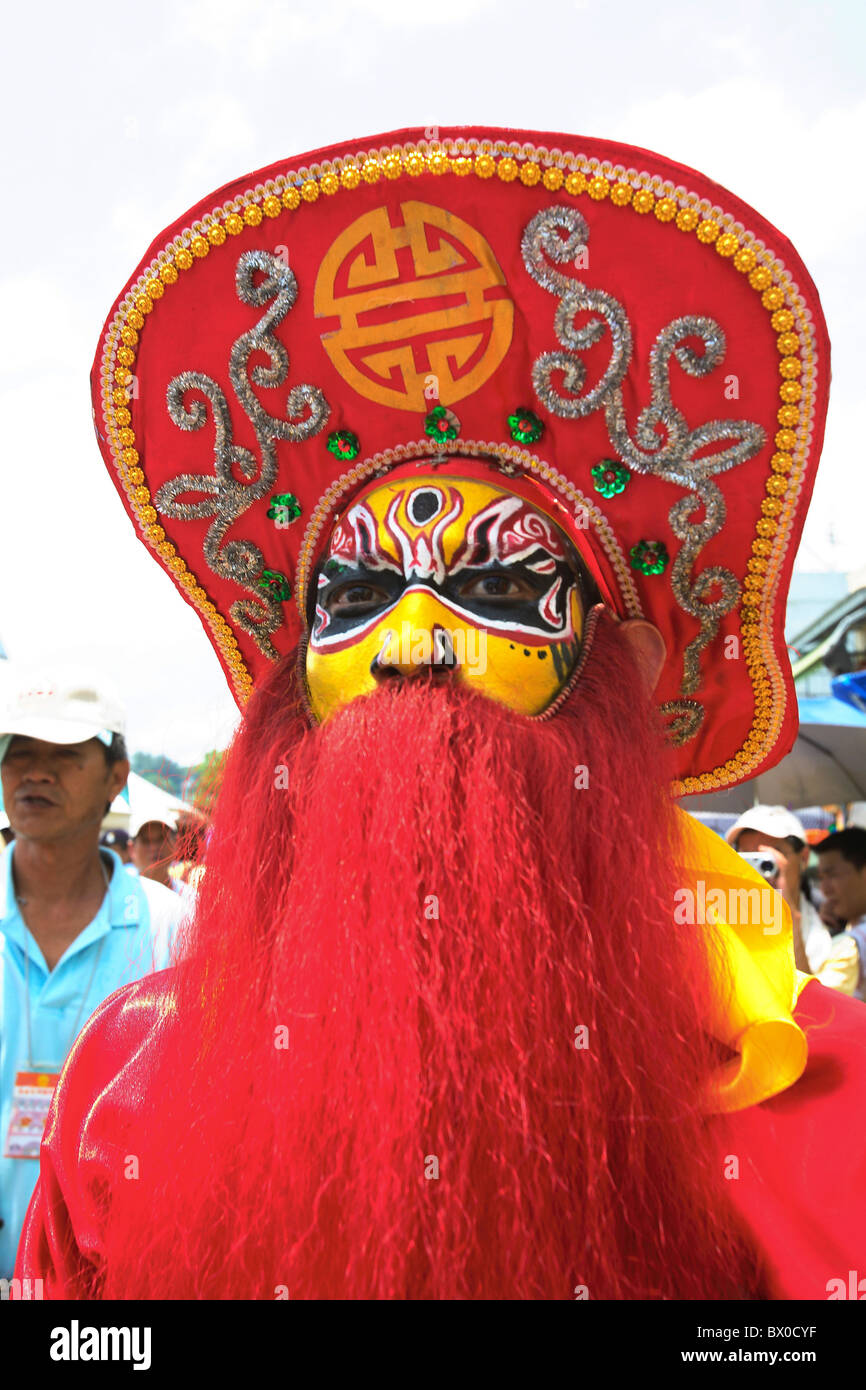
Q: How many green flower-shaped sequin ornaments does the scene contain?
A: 7